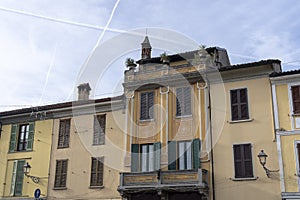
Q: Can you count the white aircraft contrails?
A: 3